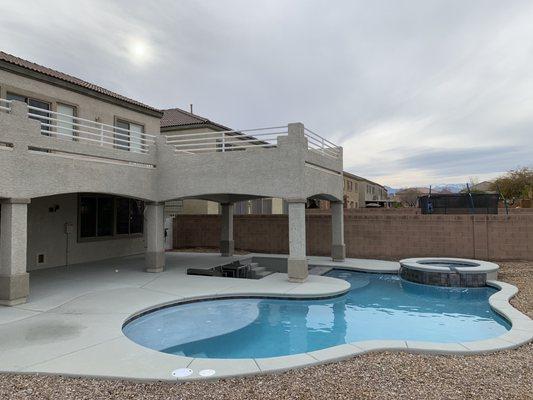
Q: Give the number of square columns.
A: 5